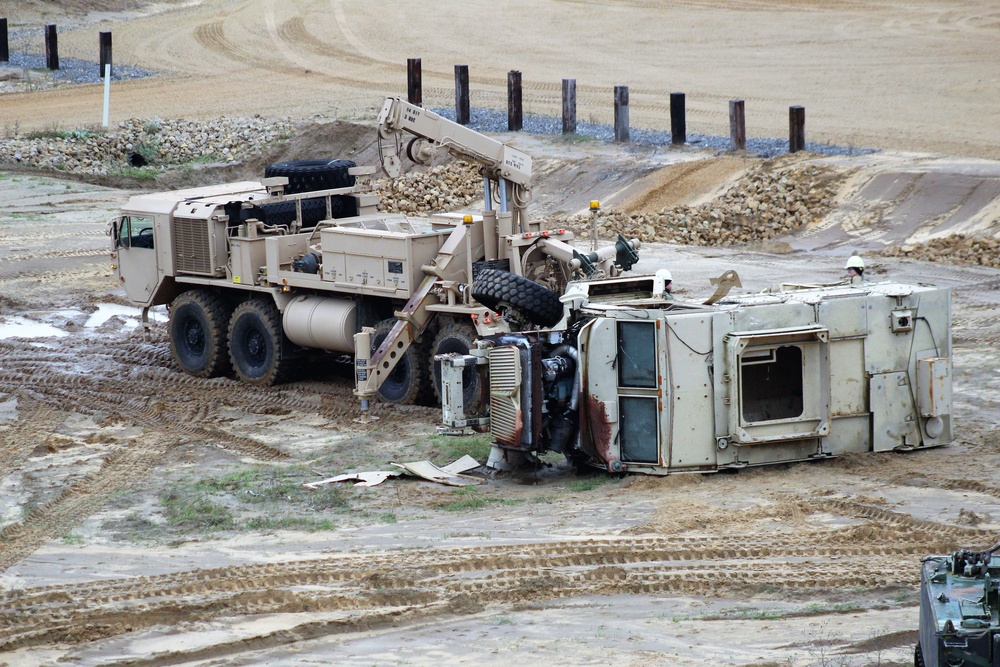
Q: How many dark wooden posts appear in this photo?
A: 11